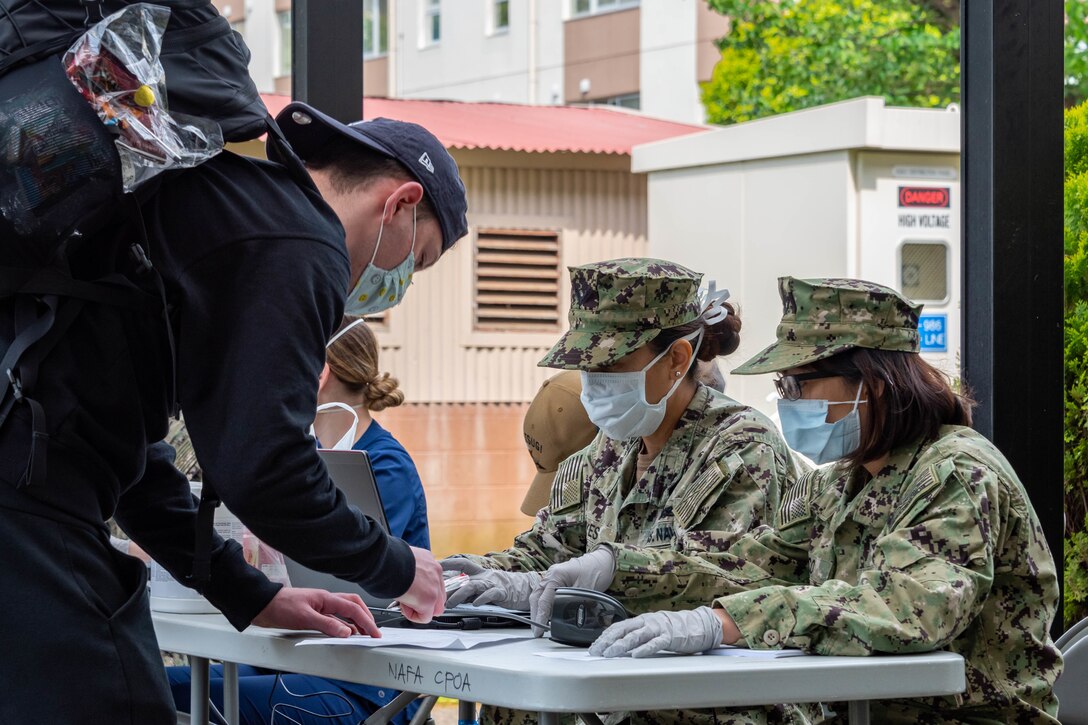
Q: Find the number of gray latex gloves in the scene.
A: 3